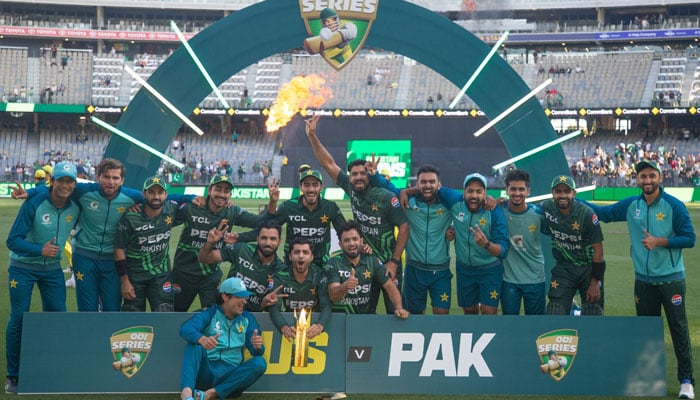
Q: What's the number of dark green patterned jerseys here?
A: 8